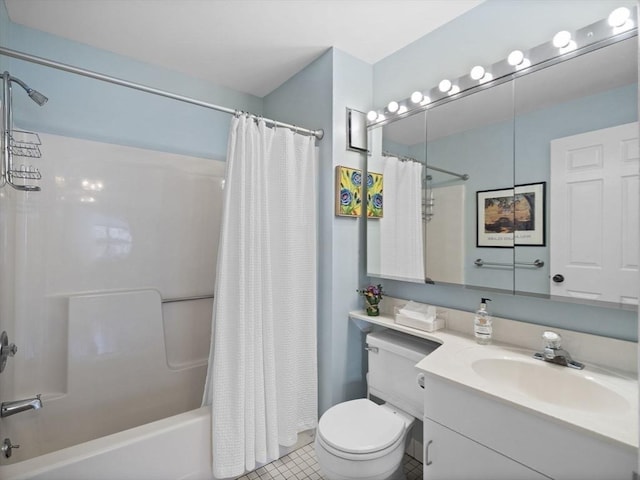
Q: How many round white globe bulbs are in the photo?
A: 8